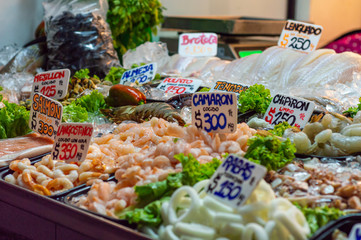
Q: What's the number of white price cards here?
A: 11